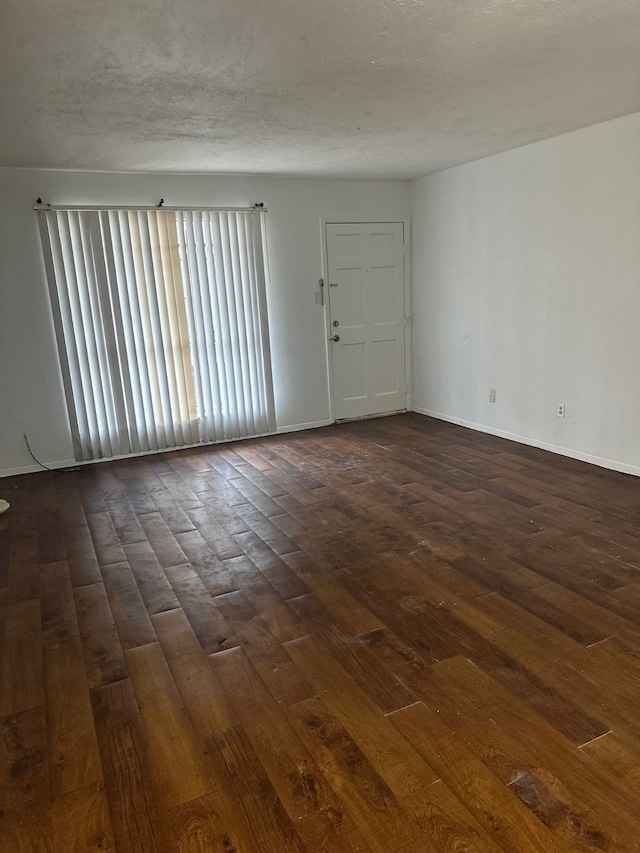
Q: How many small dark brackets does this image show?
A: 3